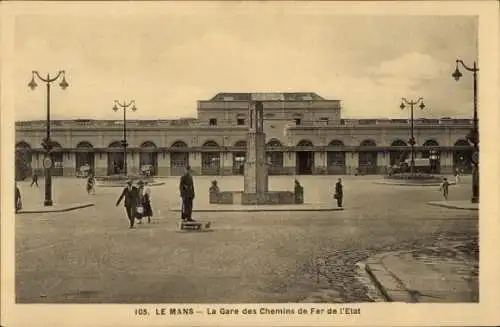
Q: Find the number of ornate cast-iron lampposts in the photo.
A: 4